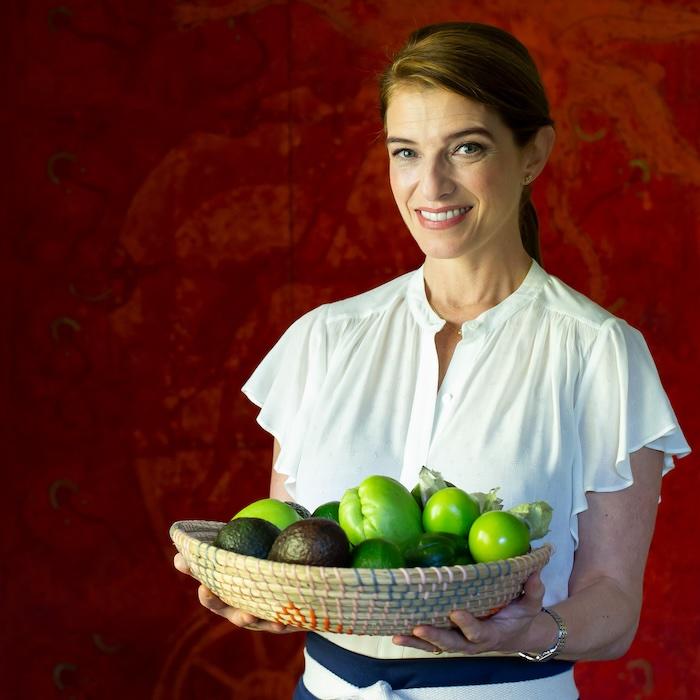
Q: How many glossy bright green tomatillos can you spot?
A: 2